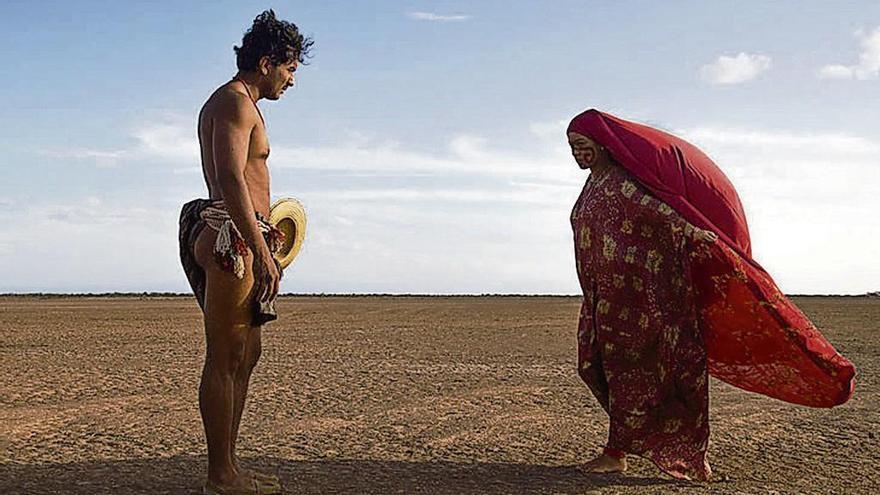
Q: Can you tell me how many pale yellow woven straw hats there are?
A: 1